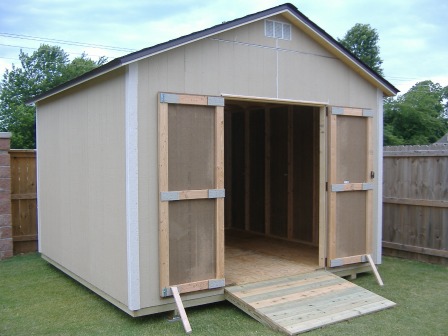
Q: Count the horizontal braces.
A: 6